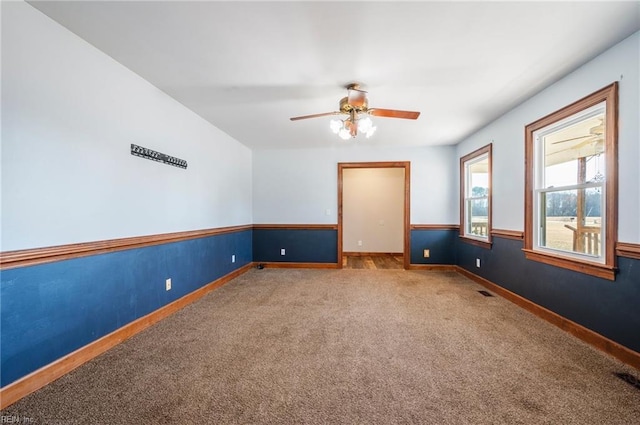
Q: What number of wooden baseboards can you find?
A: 5